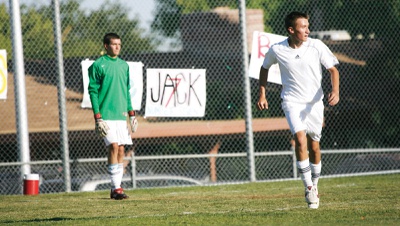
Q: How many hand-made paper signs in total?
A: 4